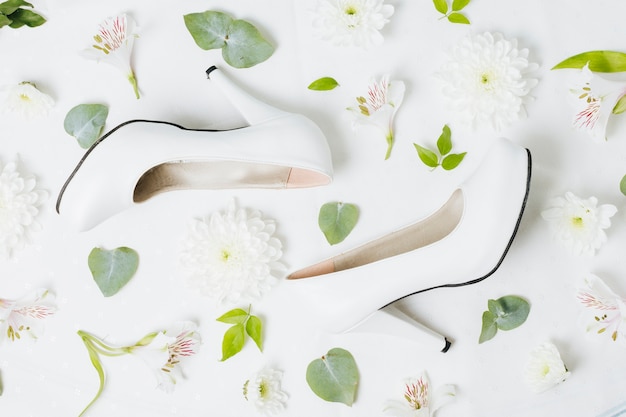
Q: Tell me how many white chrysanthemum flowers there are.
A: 8